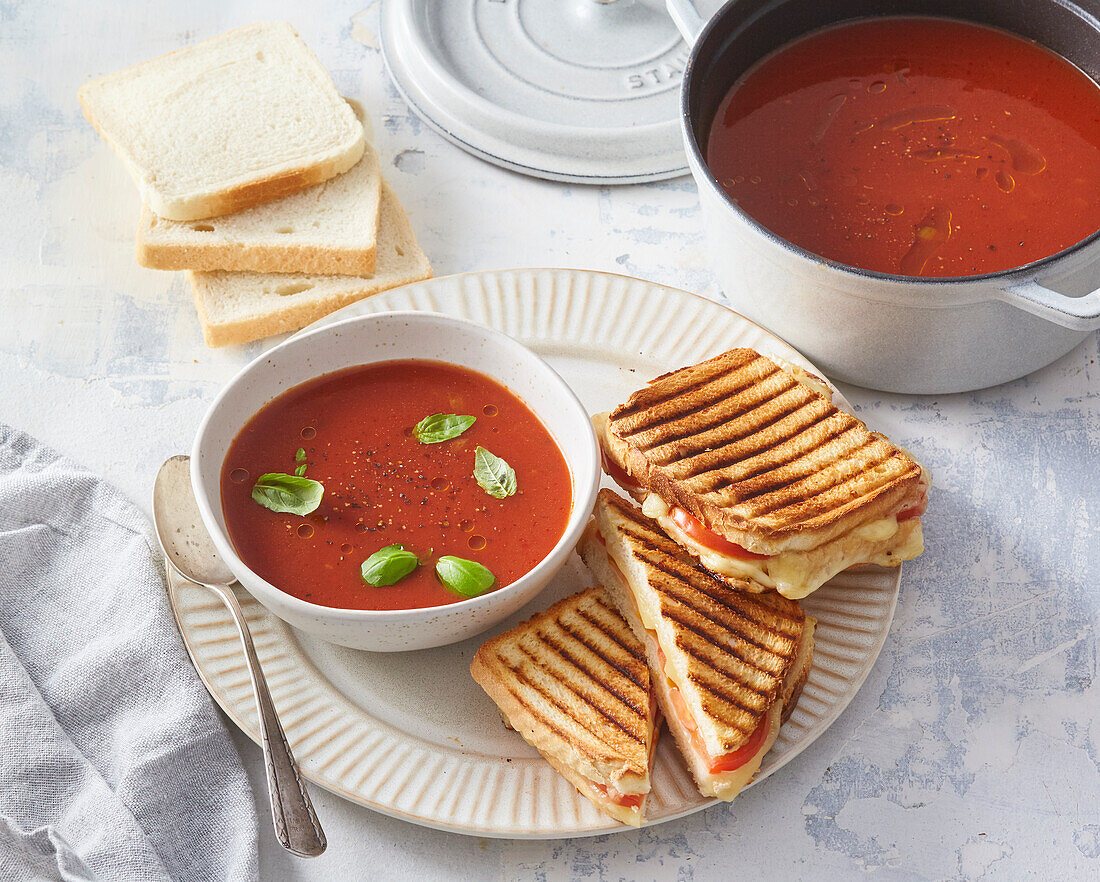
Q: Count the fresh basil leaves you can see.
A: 5